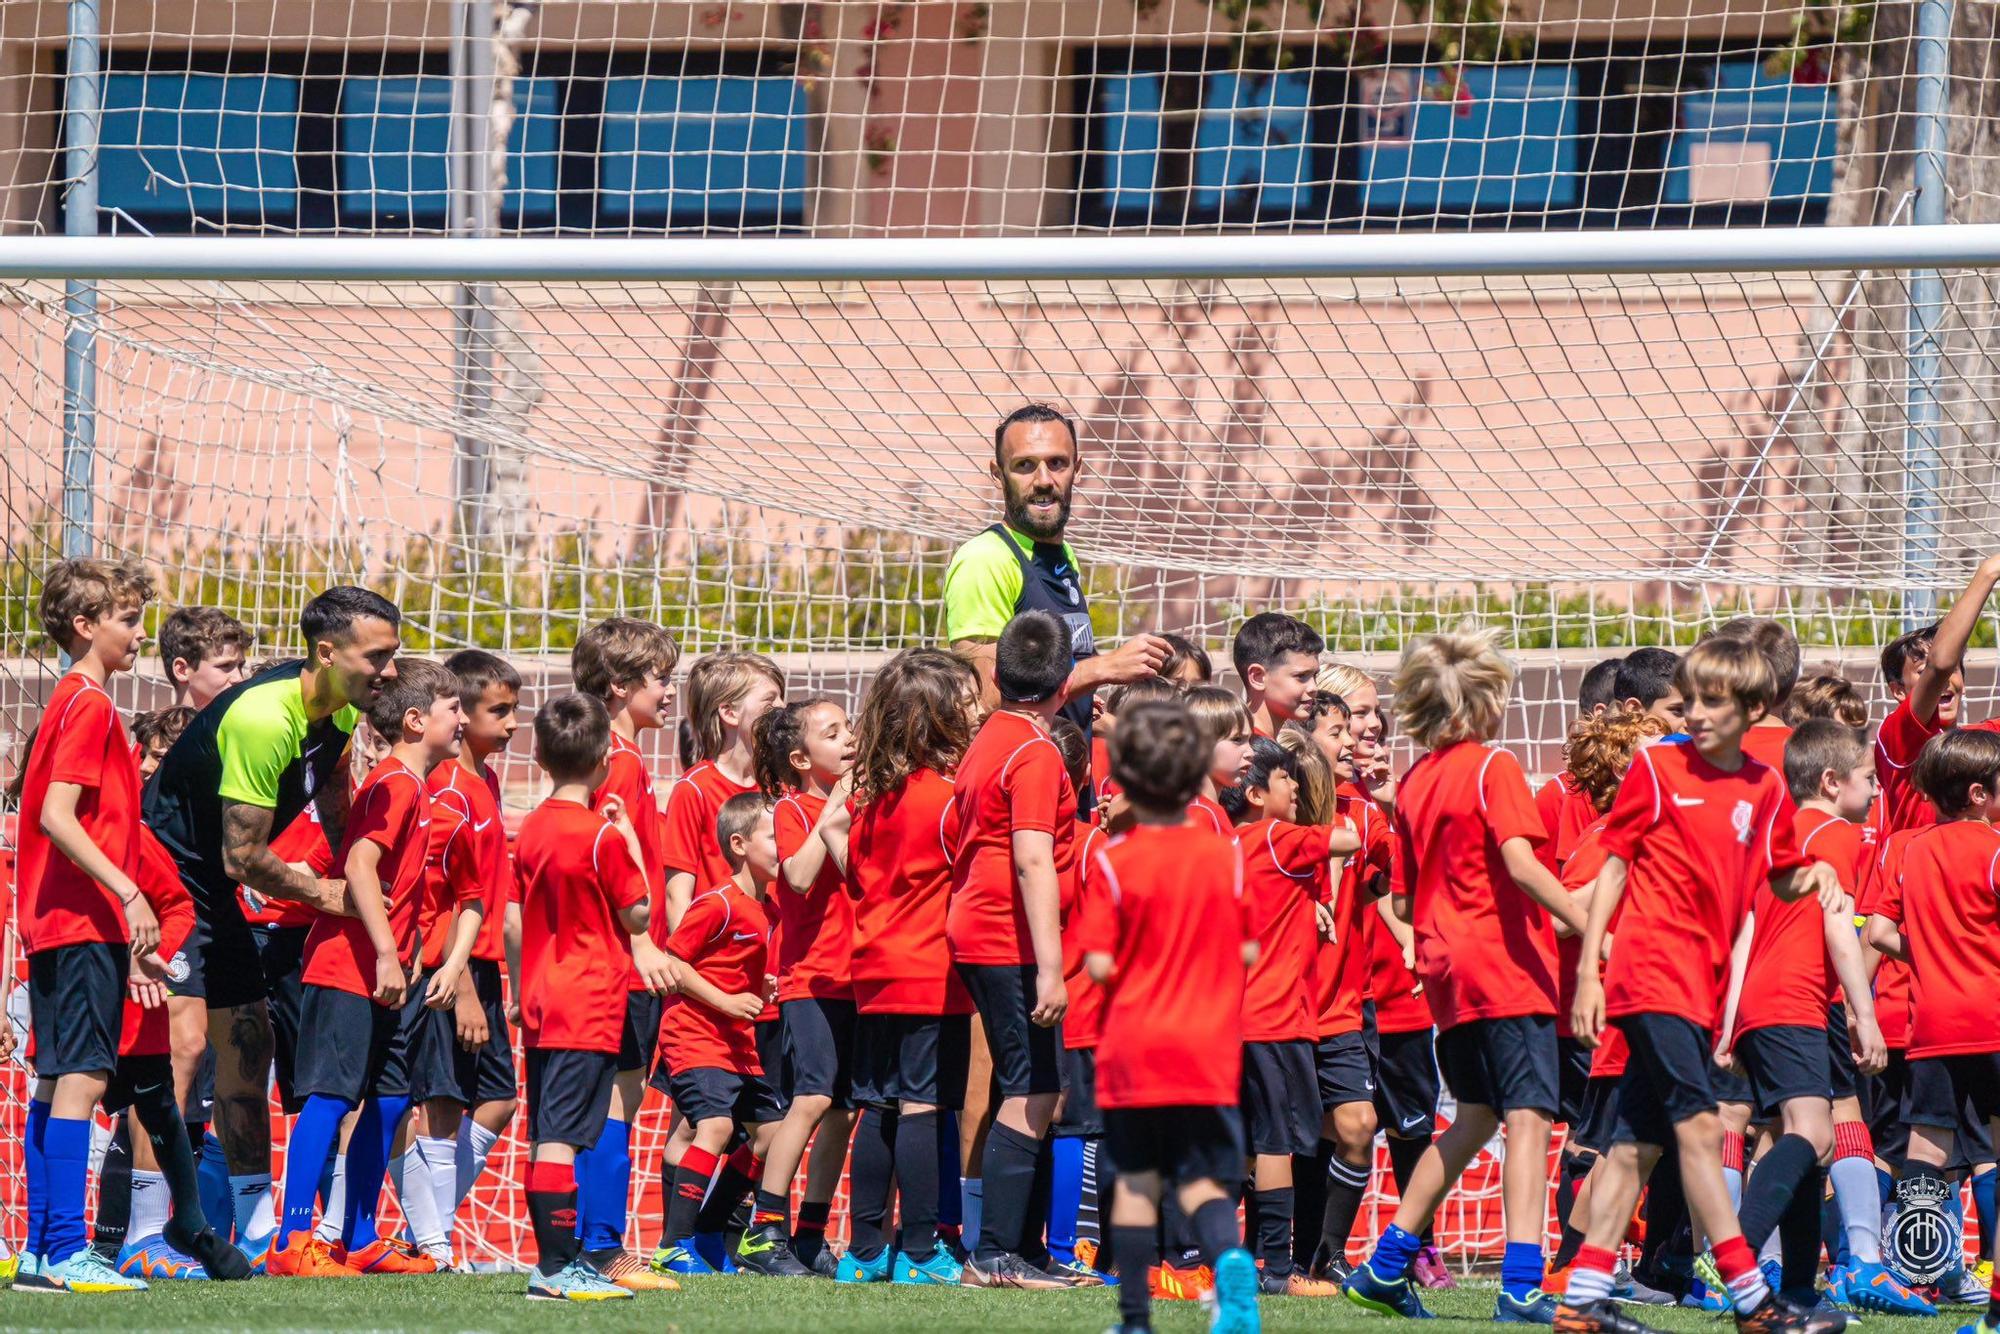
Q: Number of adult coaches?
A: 2